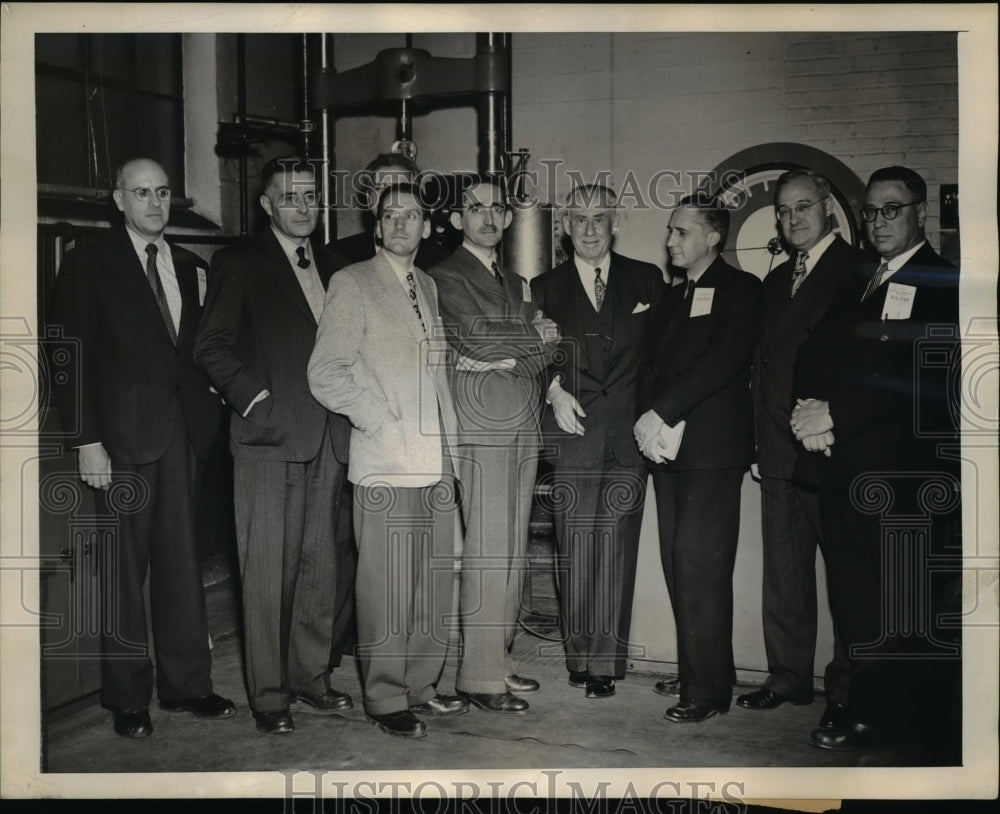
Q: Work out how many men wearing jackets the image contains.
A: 9